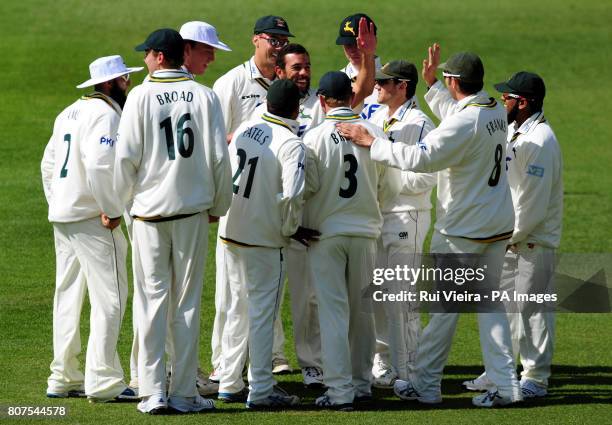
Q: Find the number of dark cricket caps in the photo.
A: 8